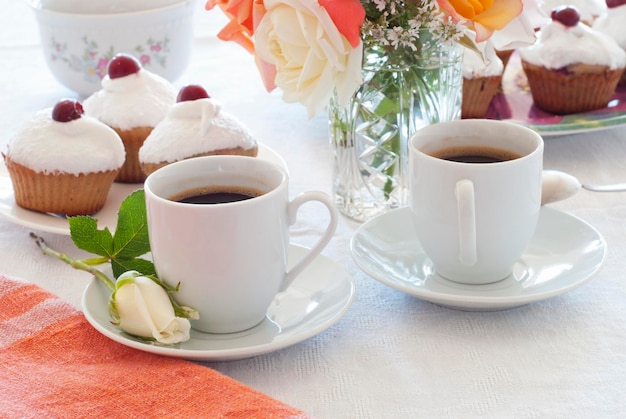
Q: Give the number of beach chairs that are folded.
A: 0